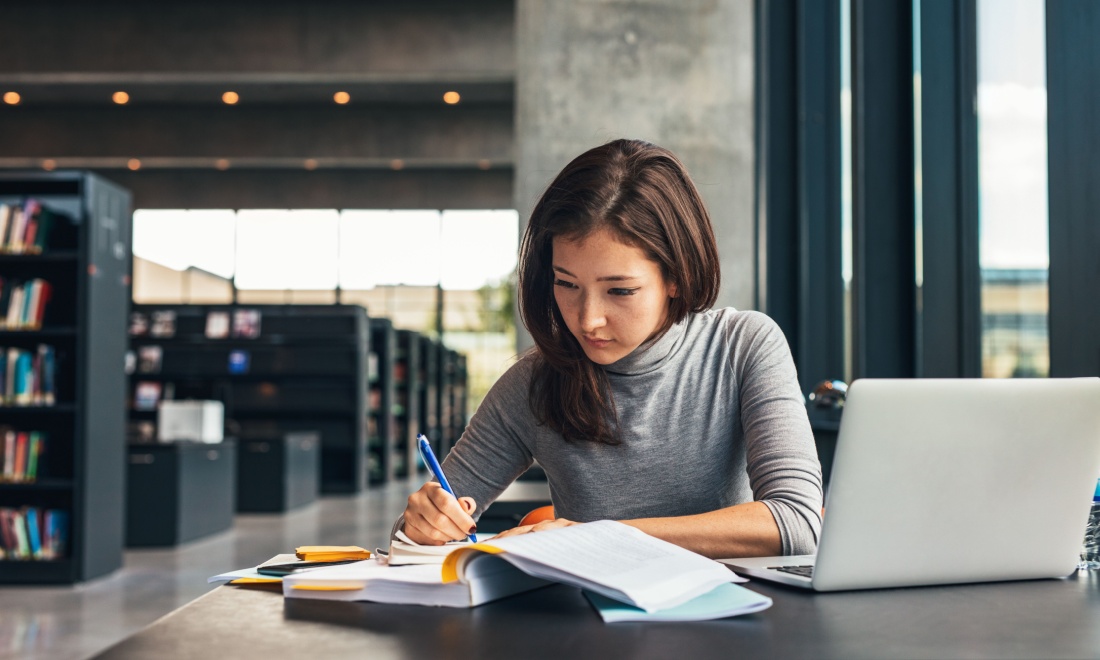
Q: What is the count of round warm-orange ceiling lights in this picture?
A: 11